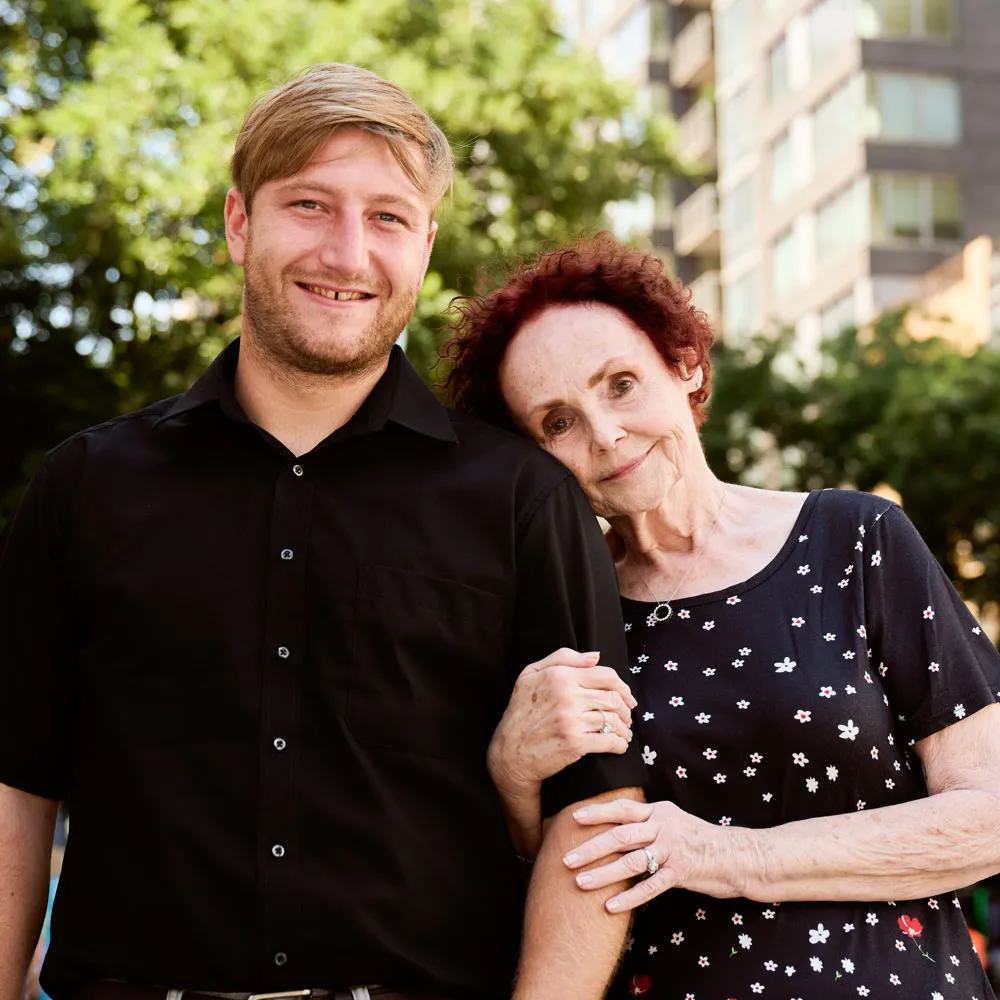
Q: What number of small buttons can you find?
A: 6